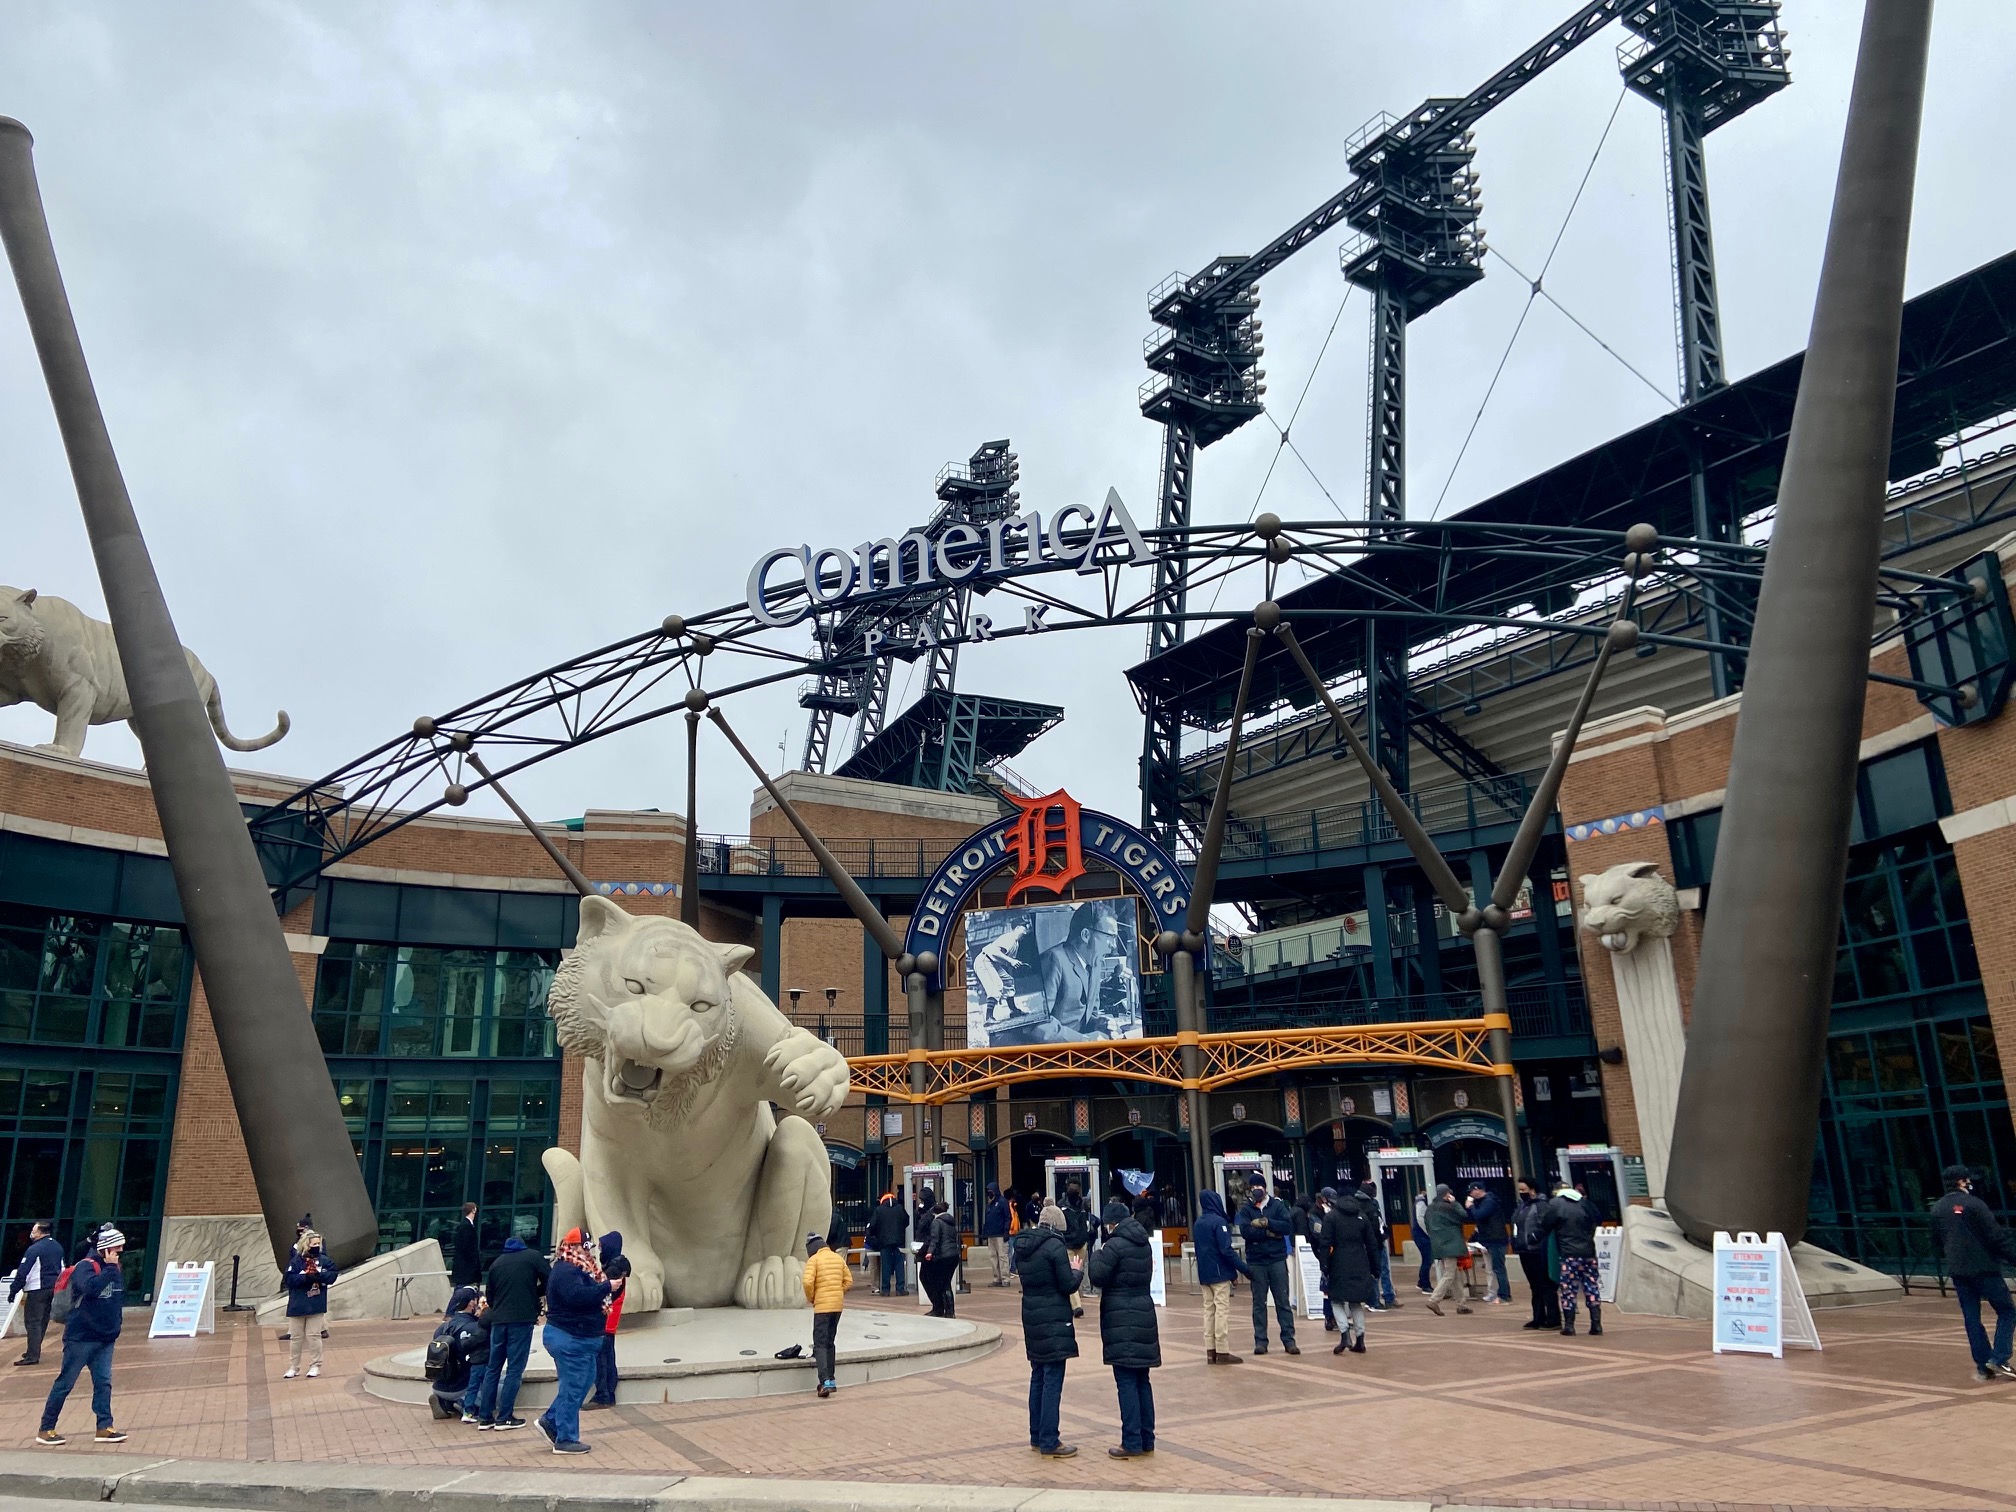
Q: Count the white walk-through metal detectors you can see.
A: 5